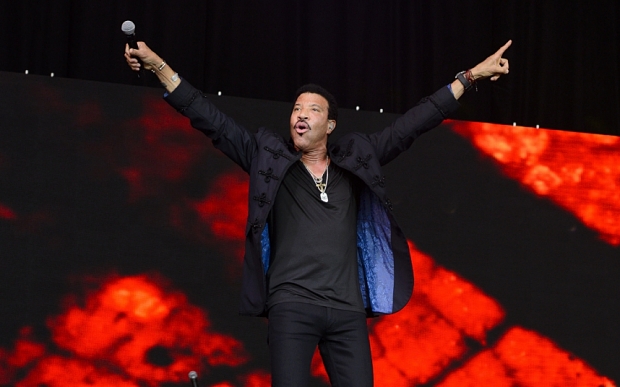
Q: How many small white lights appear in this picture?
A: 7